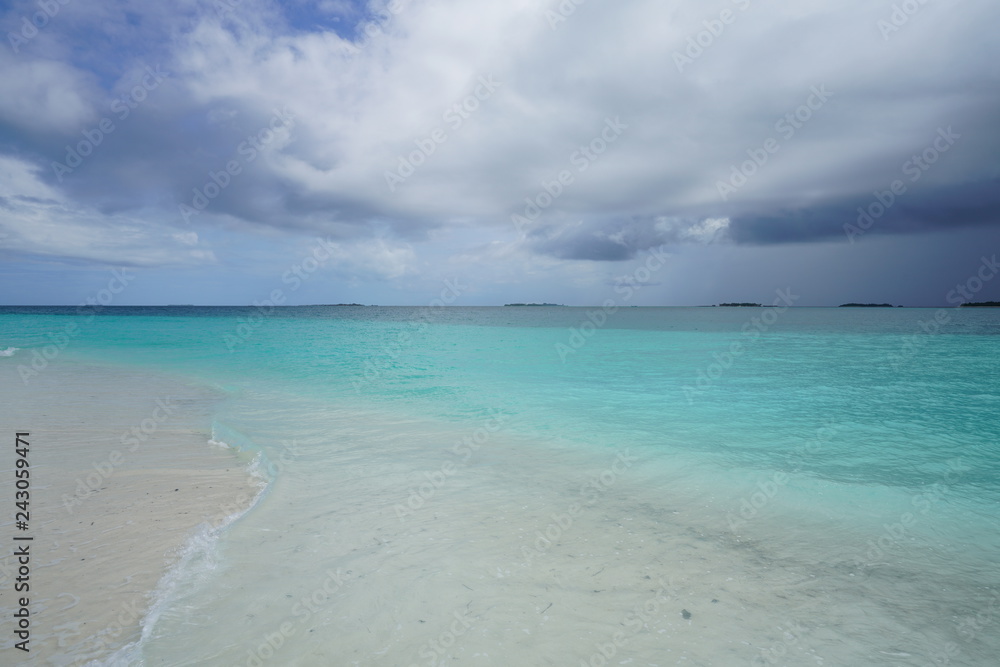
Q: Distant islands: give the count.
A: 5